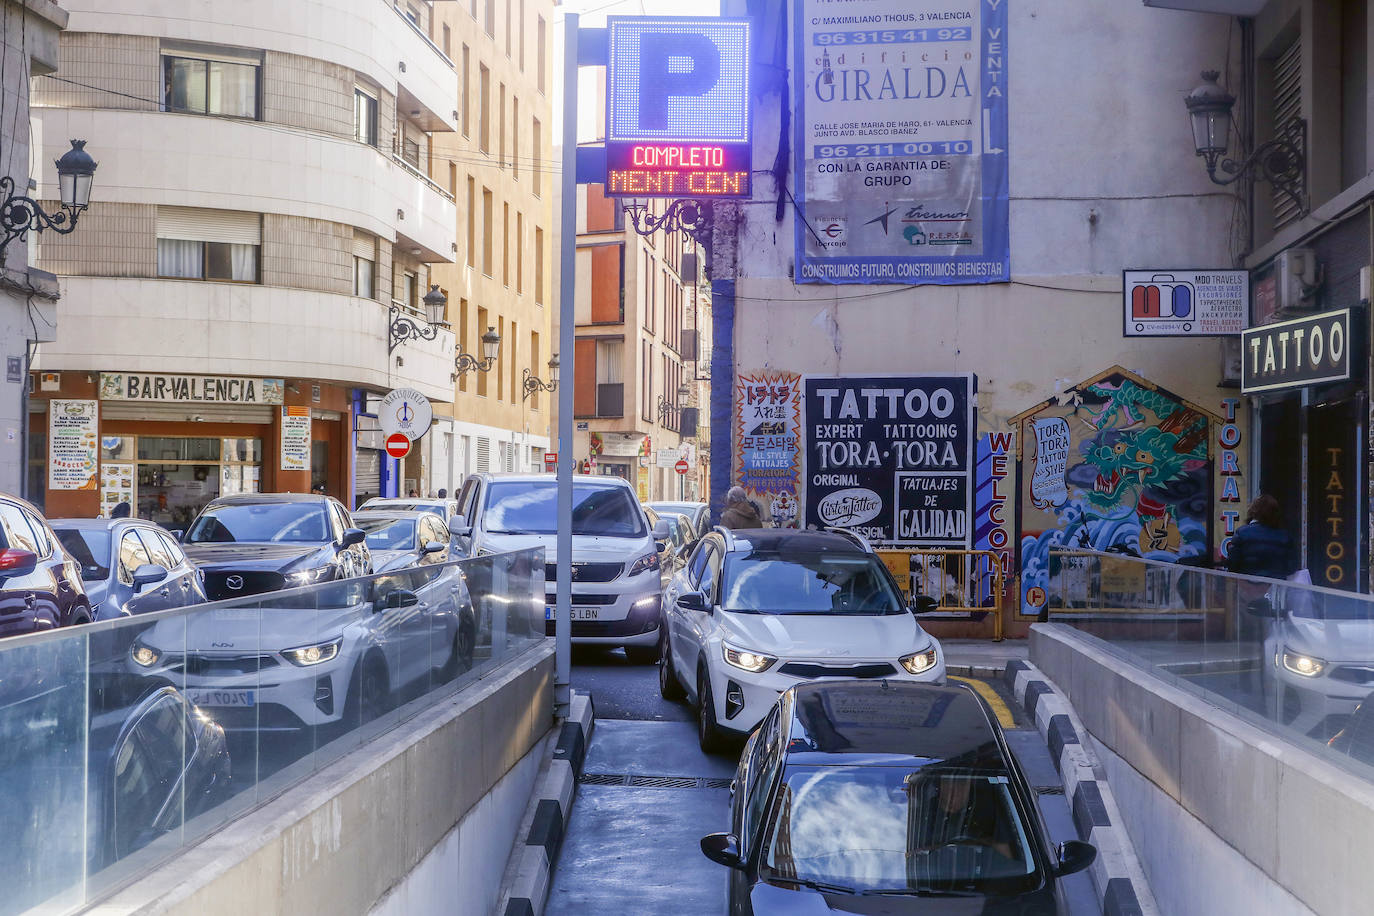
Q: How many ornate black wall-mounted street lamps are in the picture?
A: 7